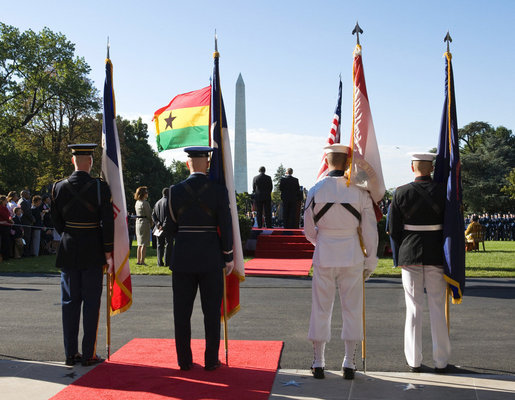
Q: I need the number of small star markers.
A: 3